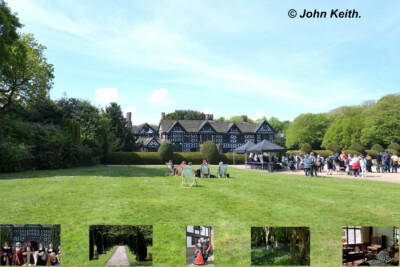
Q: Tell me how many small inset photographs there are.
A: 5